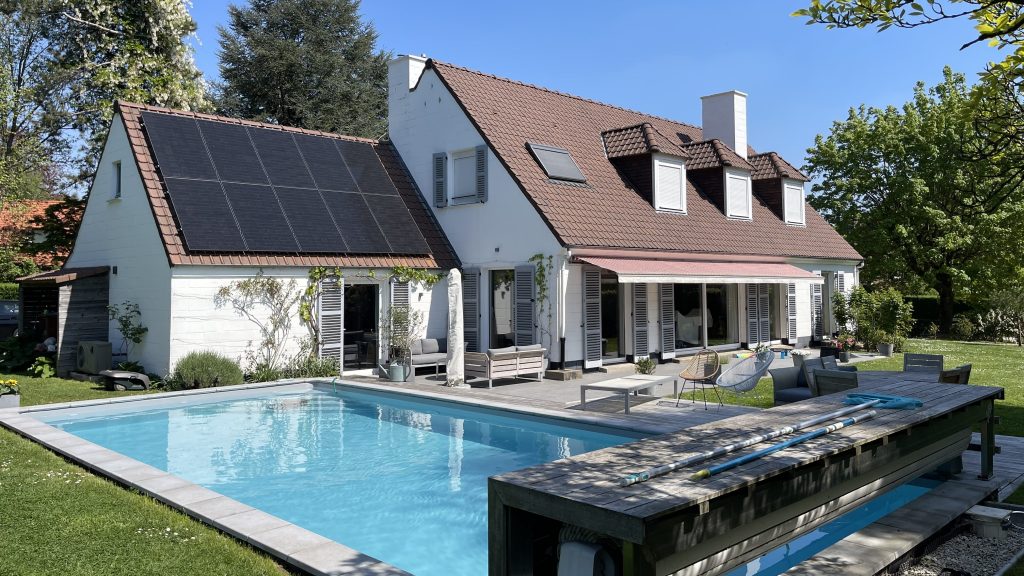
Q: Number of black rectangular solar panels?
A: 10